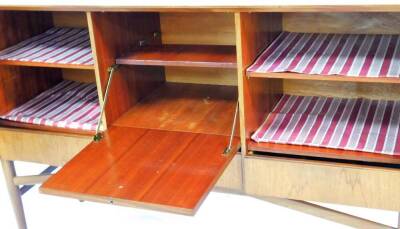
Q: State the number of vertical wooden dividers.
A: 2